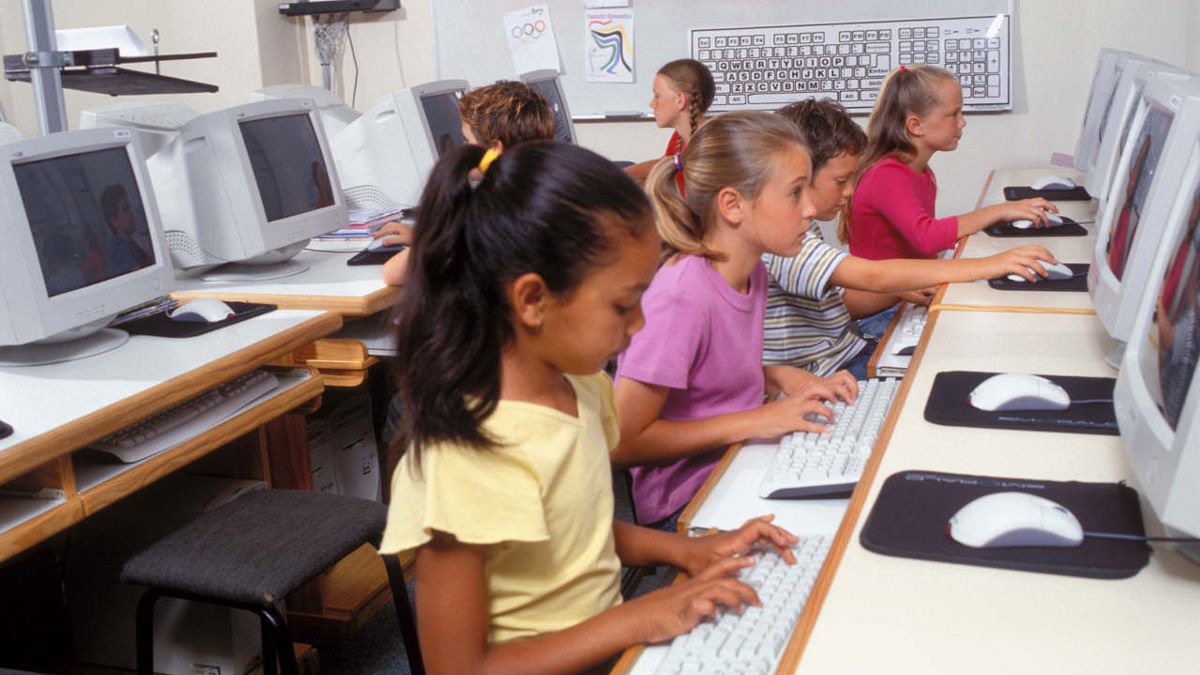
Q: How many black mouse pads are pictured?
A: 8